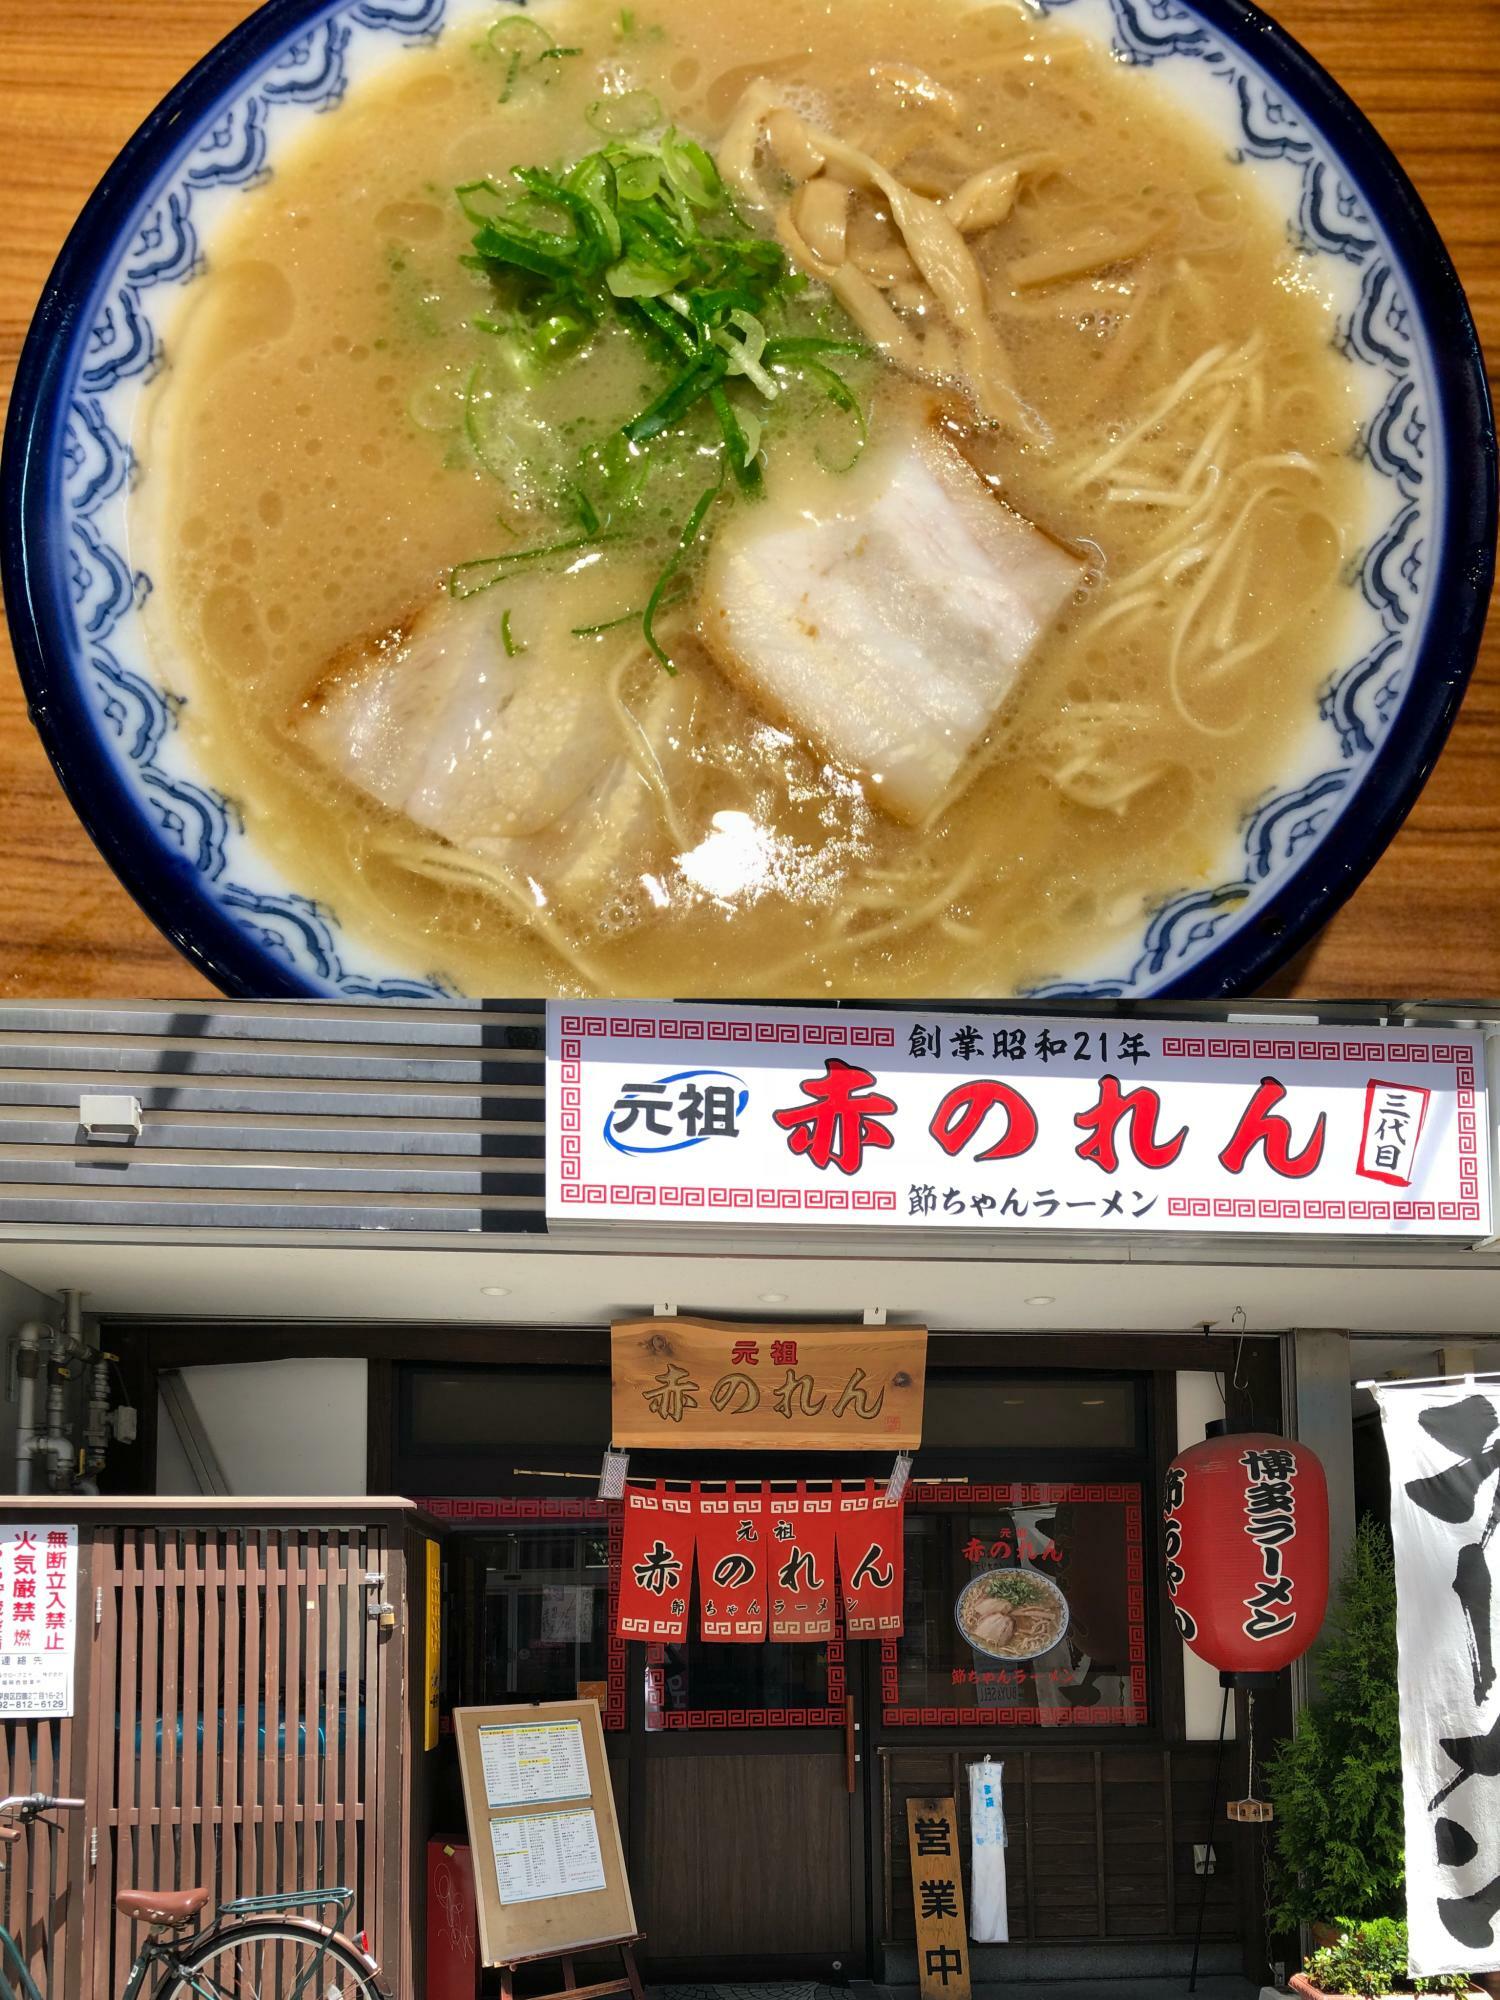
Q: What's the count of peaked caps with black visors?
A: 0